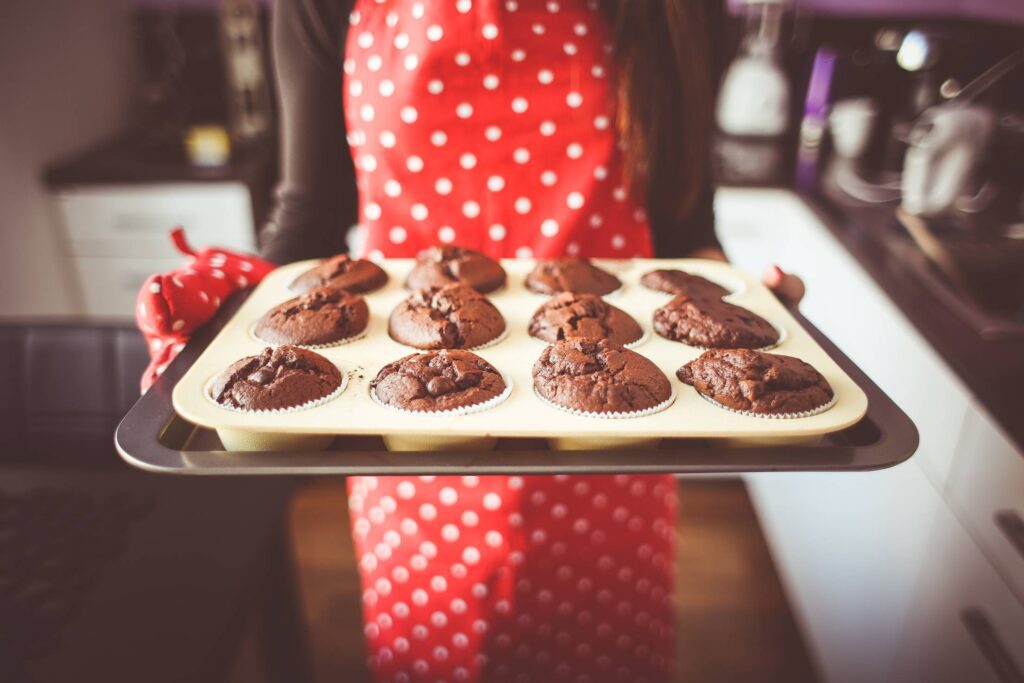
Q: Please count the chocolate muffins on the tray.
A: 12